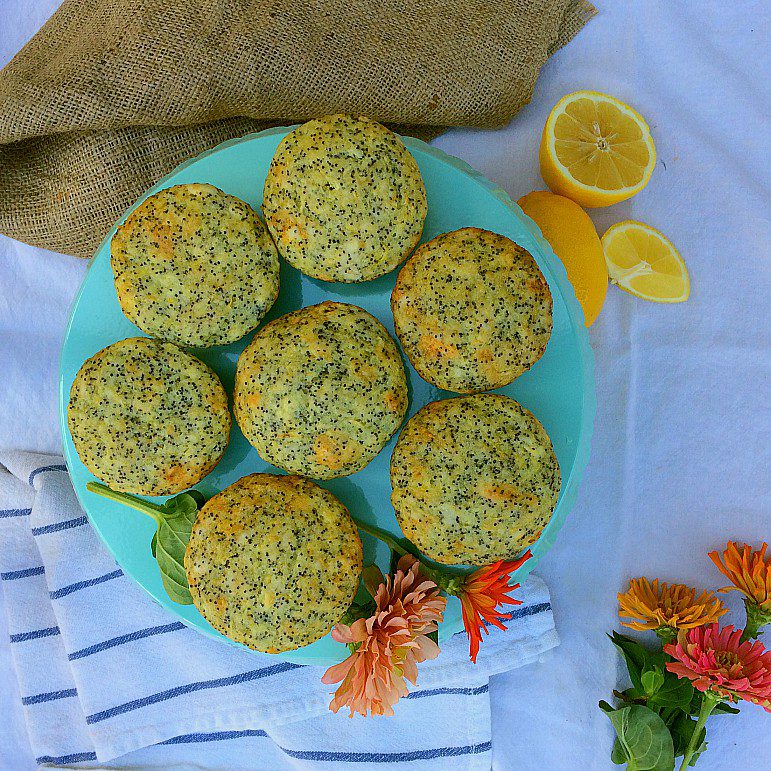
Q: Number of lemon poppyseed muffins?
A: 7